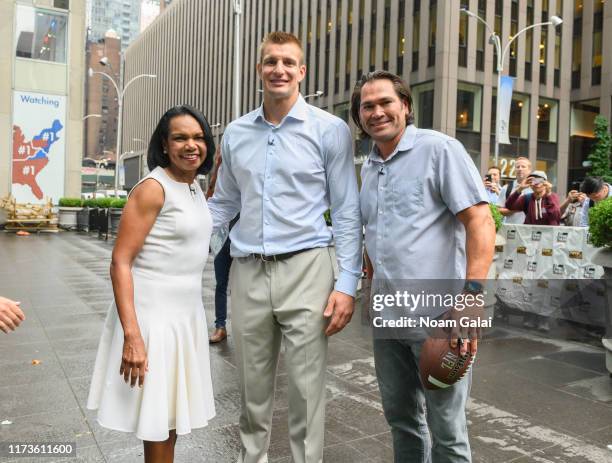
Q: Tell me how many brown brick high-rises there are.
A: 1